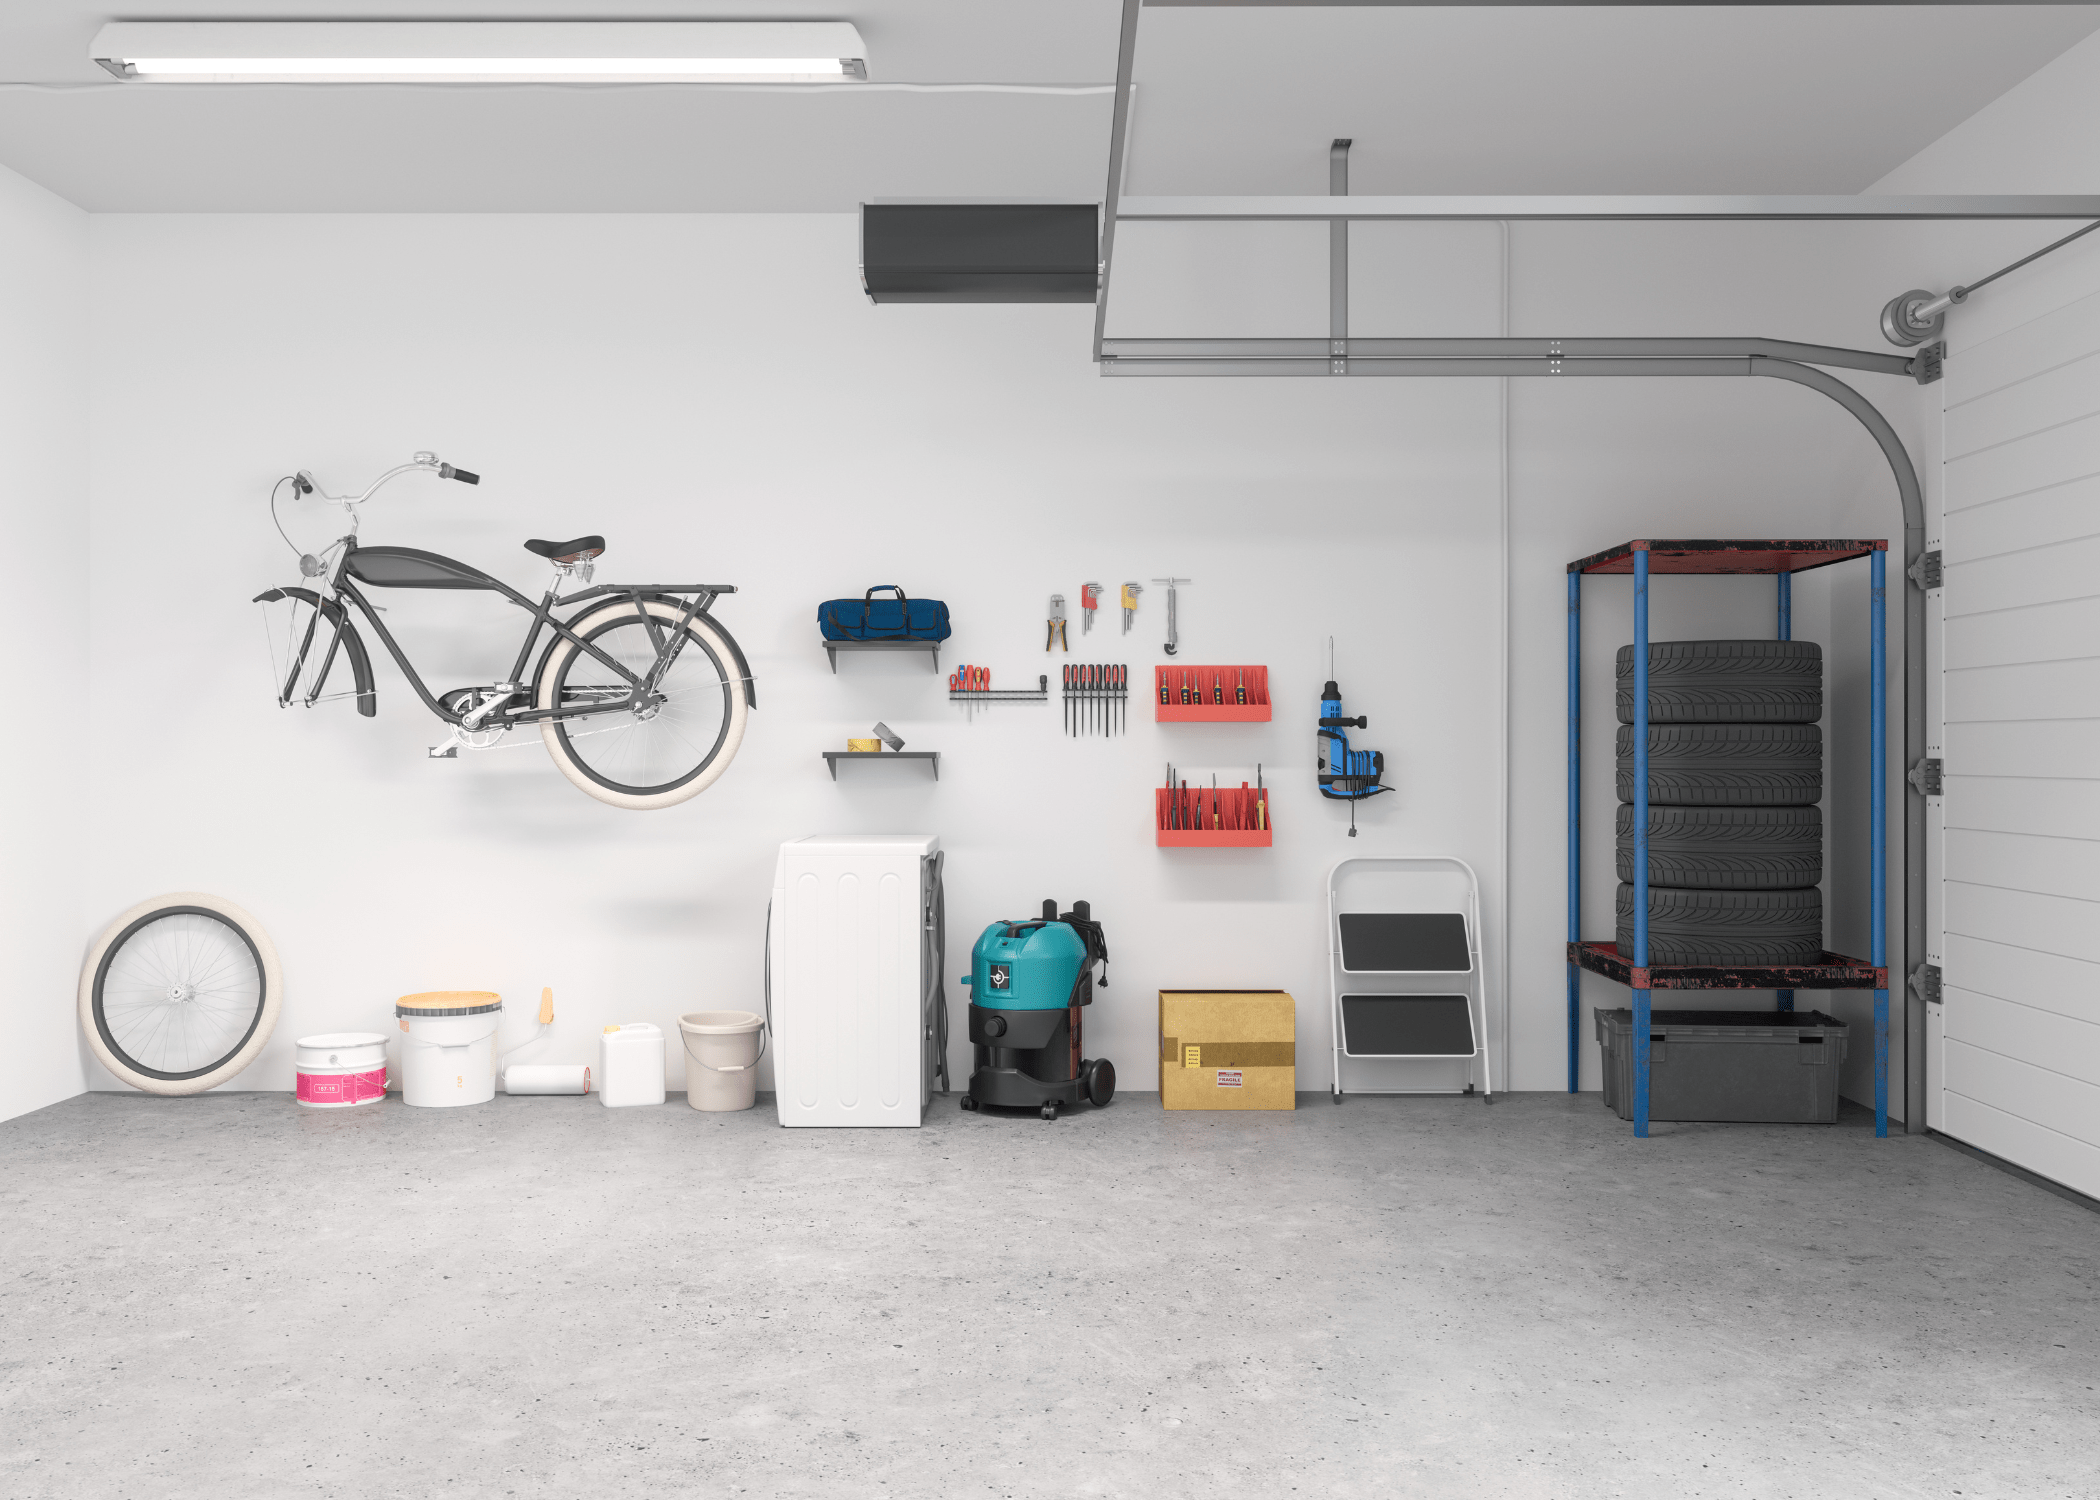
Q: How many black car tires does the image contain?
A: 4